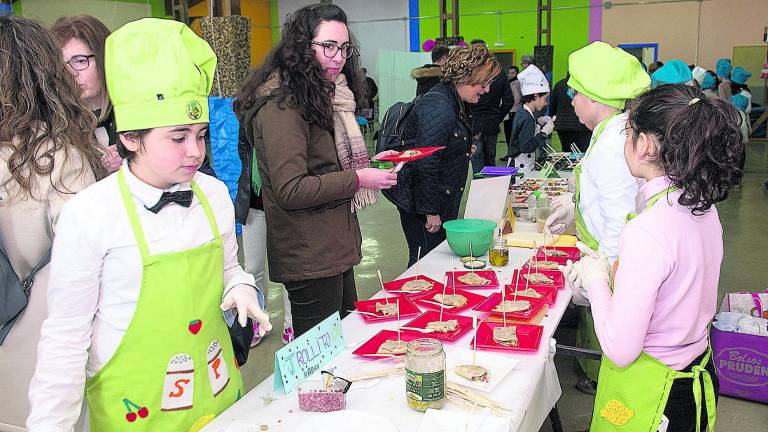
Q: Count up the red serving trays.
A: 13